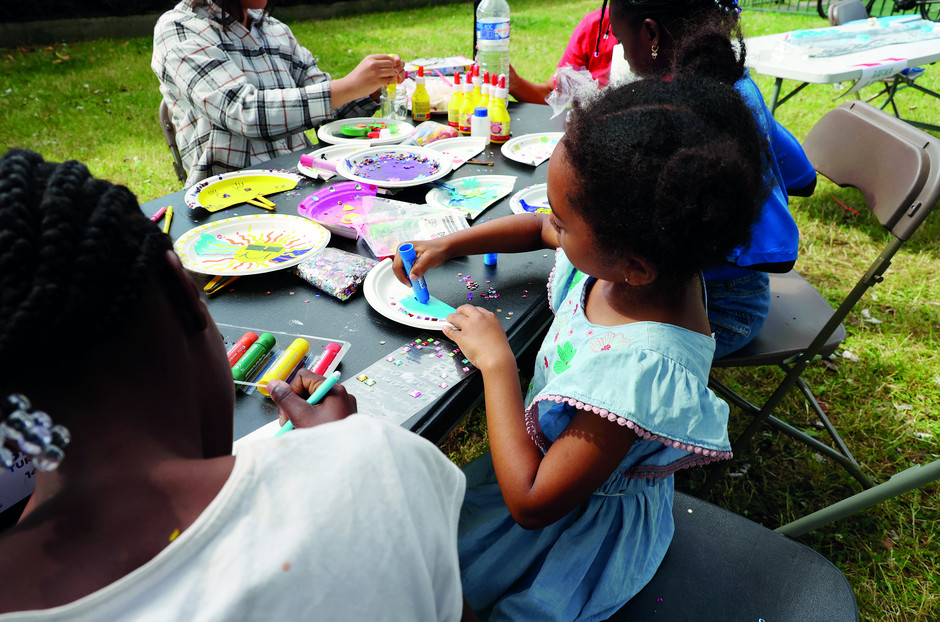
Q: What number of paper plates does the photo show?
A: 11